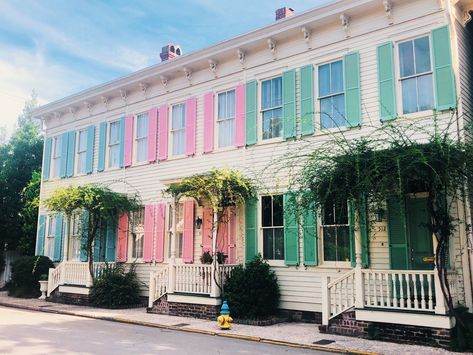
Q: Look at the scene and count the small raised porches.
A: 3